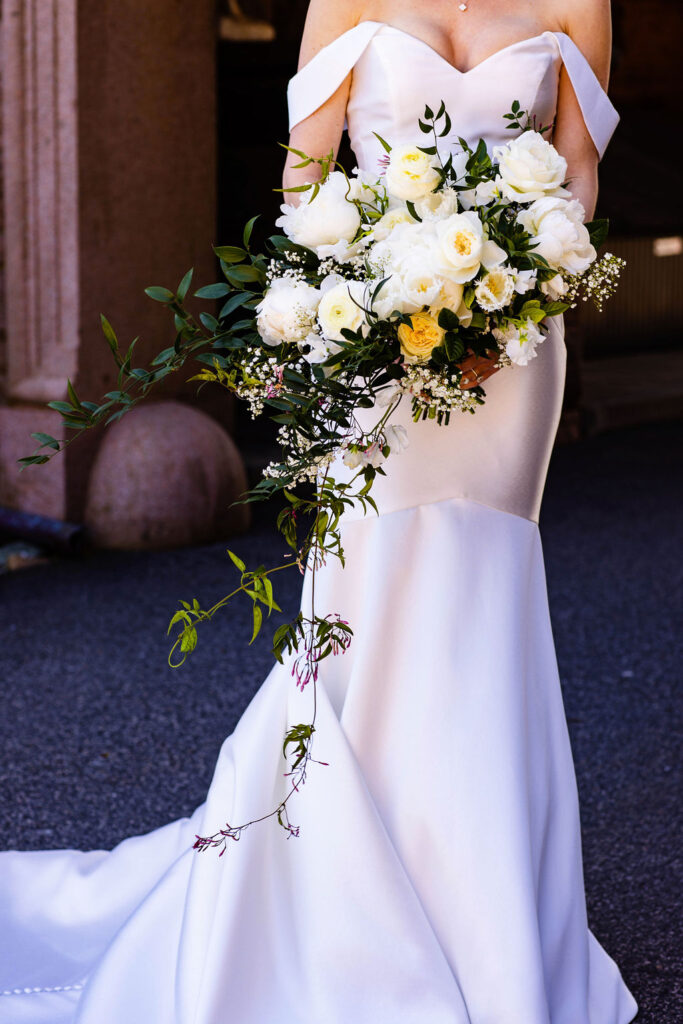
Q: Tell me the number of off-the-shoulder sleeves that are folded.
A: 2